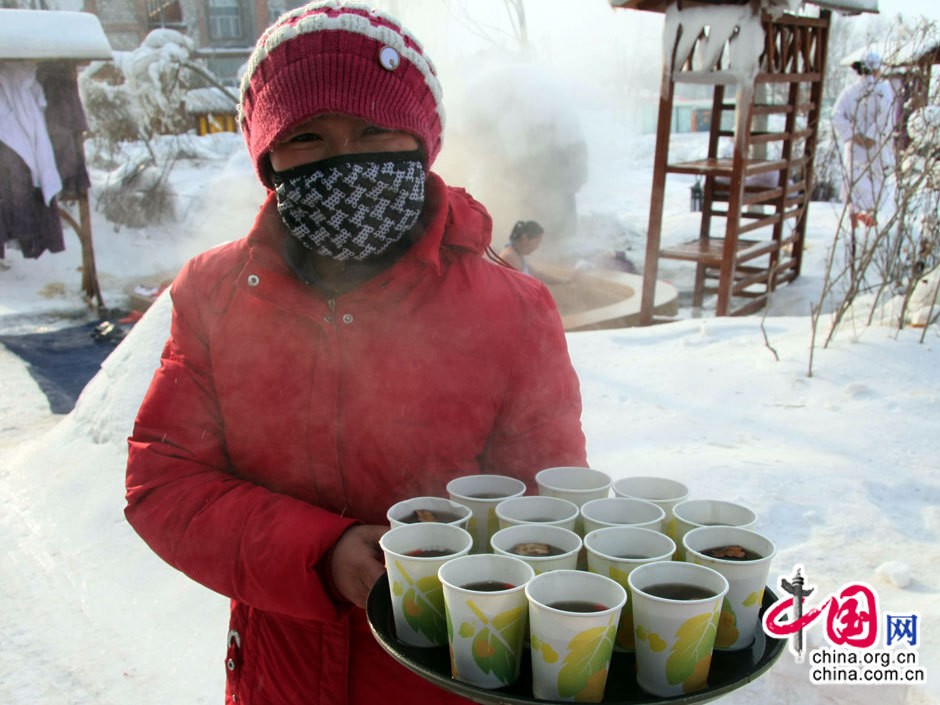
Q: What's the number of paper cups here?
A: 14